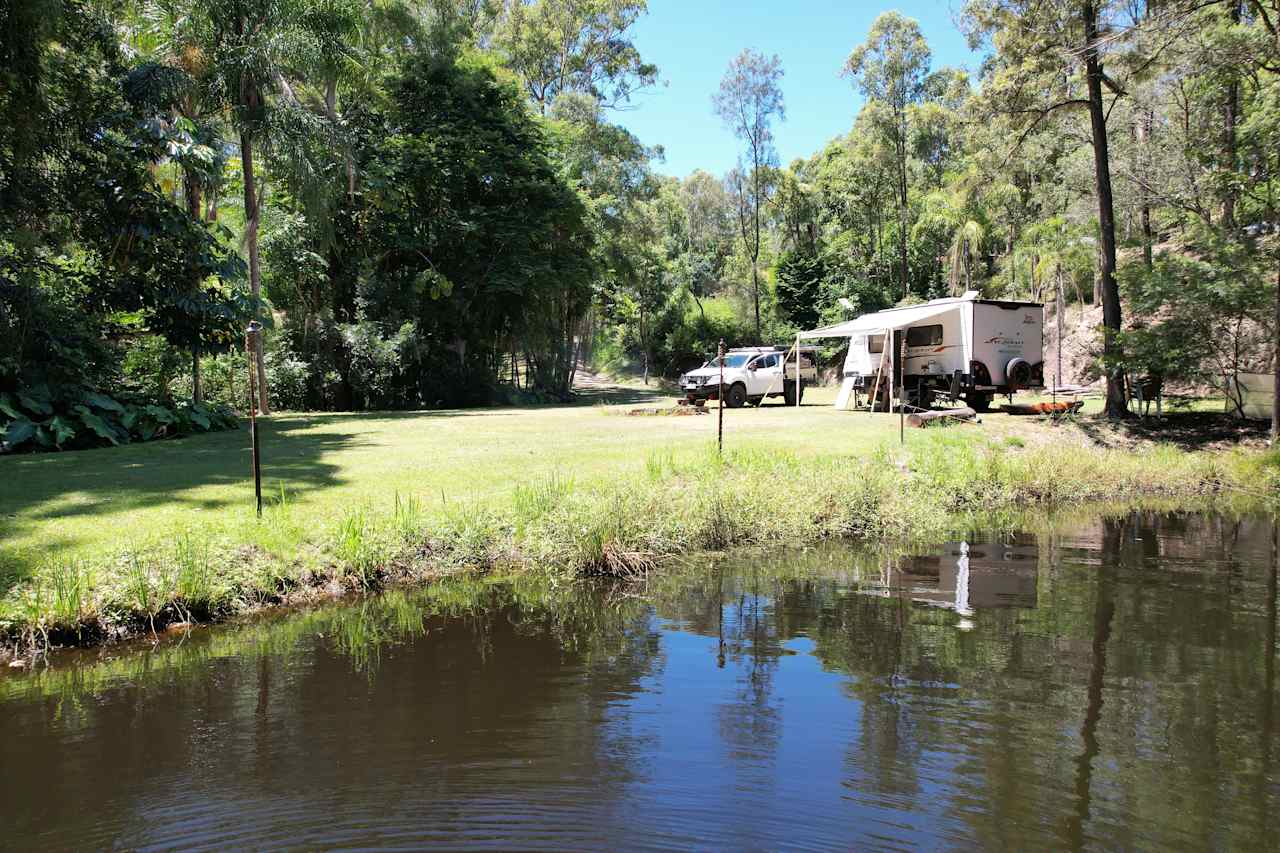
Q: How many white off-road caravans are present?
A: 1